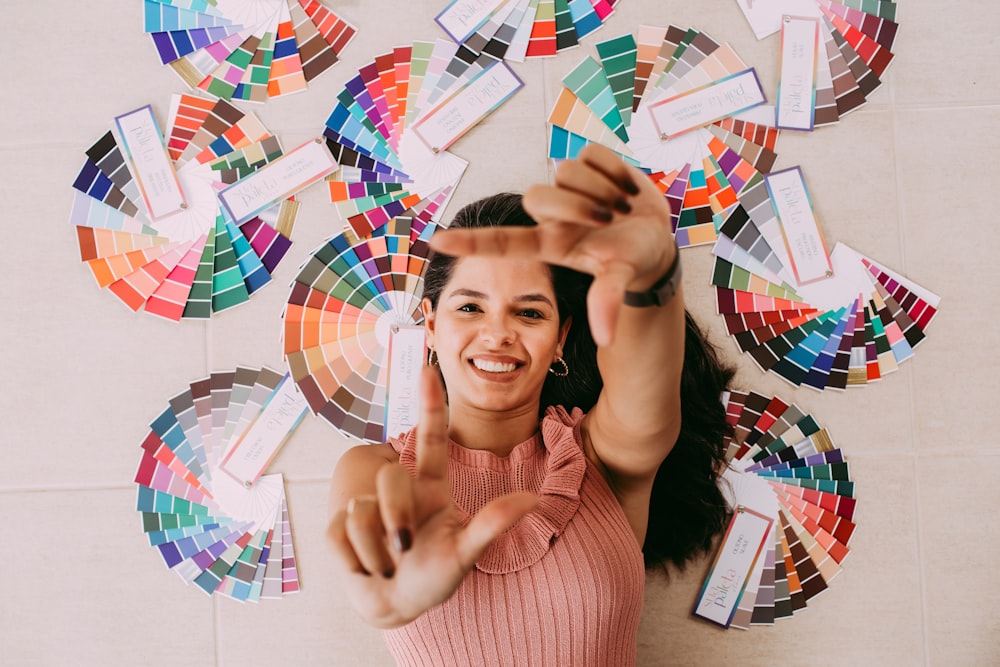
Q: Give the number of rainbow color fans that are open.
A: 10